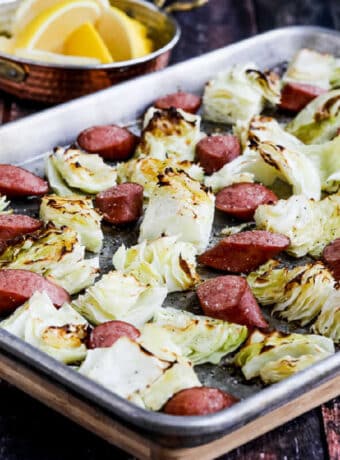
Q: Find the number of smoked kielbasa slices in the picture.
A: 14